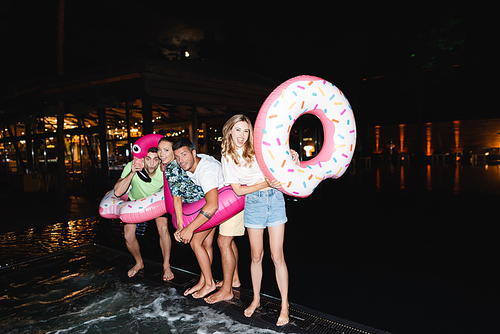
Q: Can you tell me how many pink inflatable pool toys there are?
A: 3